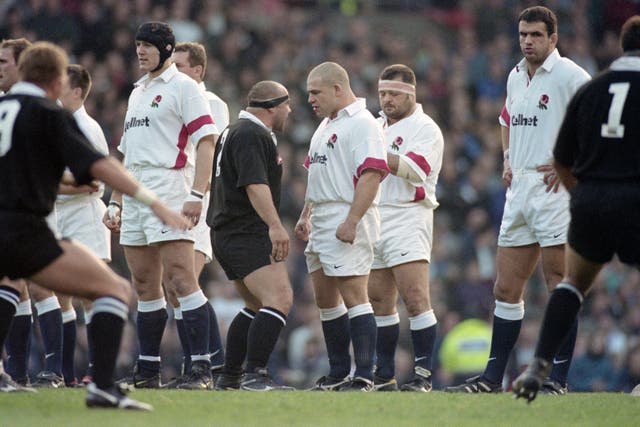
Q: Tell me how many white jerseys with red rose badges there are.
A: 4